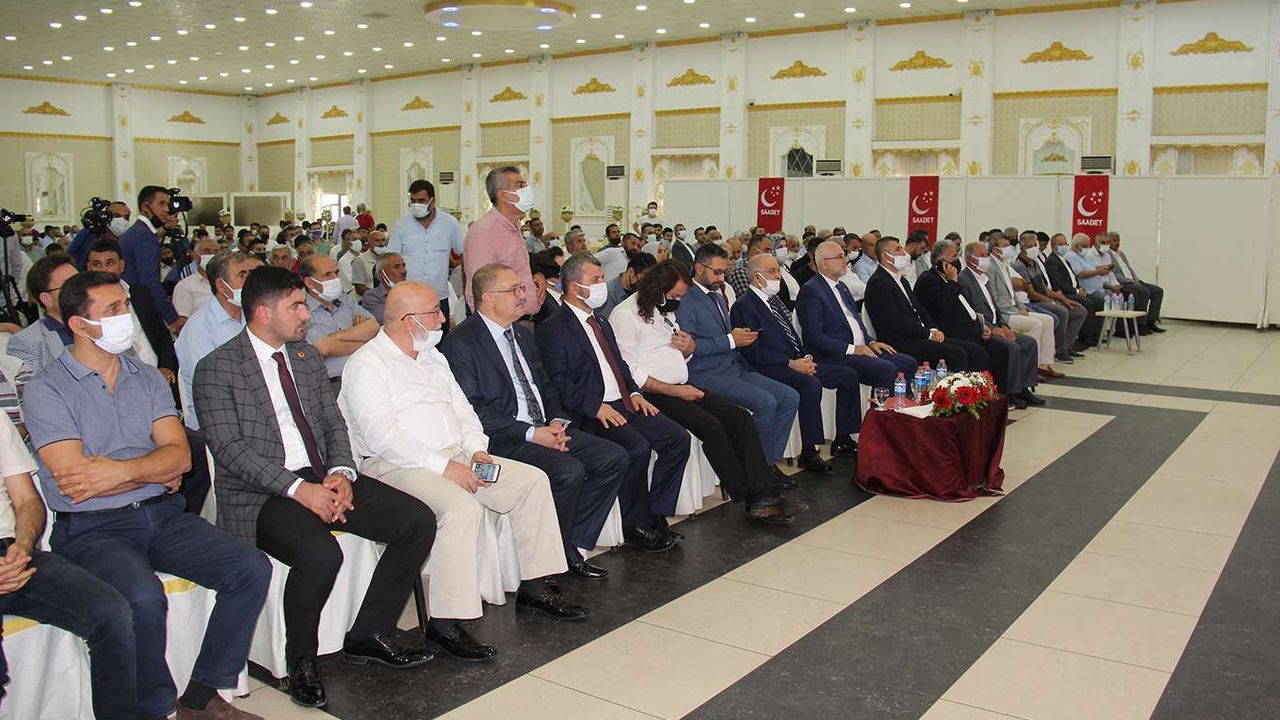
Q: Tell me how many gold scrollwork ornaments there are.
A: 12